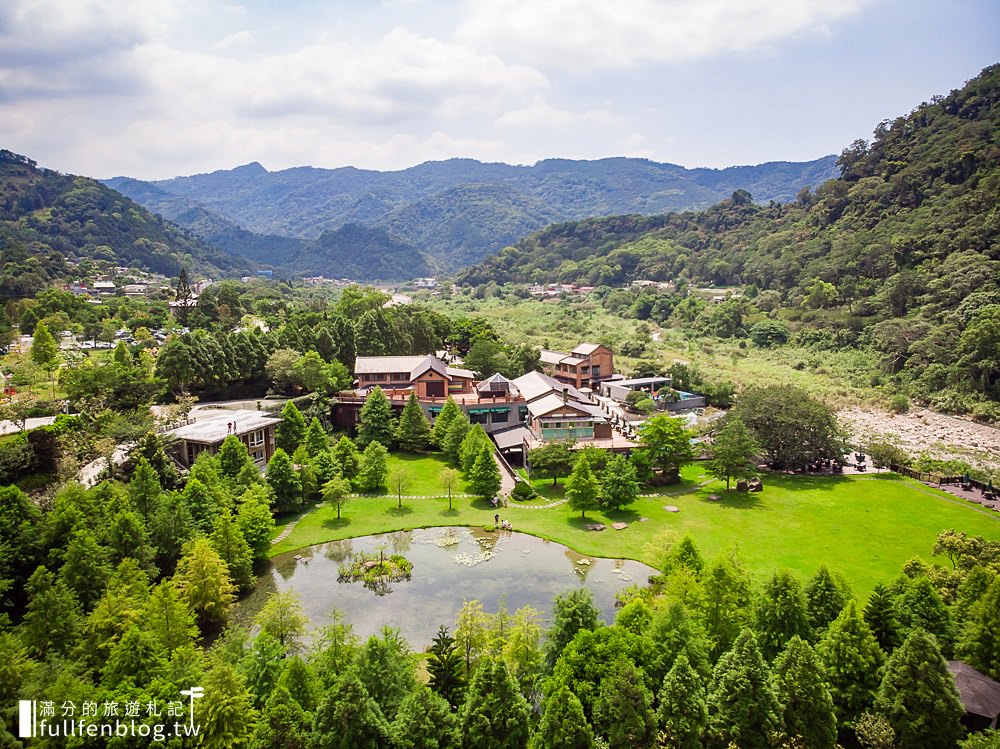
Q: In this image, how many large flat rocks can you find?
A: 5